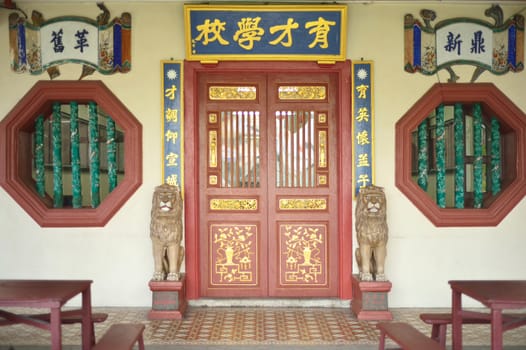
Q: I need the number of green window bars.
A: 10